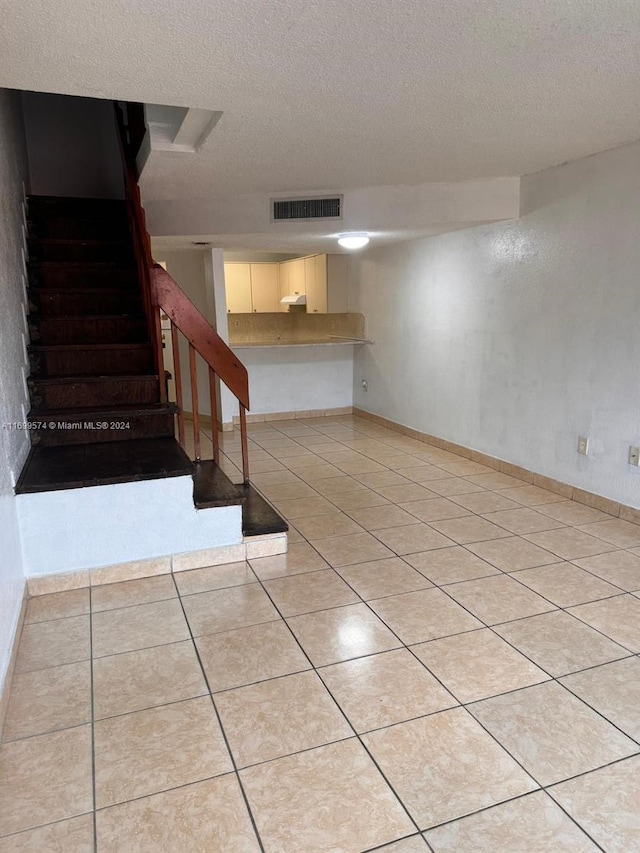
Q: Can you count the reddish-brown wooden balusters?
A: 5